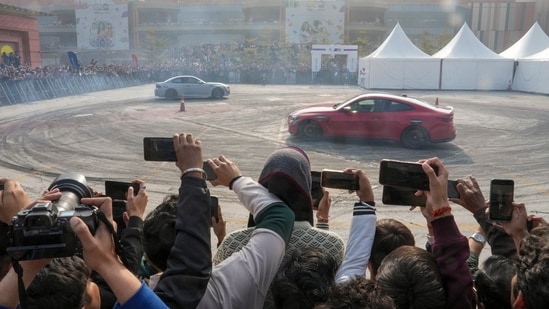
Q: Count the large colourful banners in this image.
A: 2